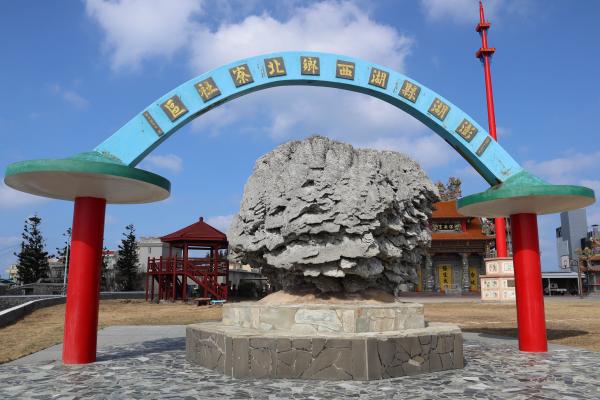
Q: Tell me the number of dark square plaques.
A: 10